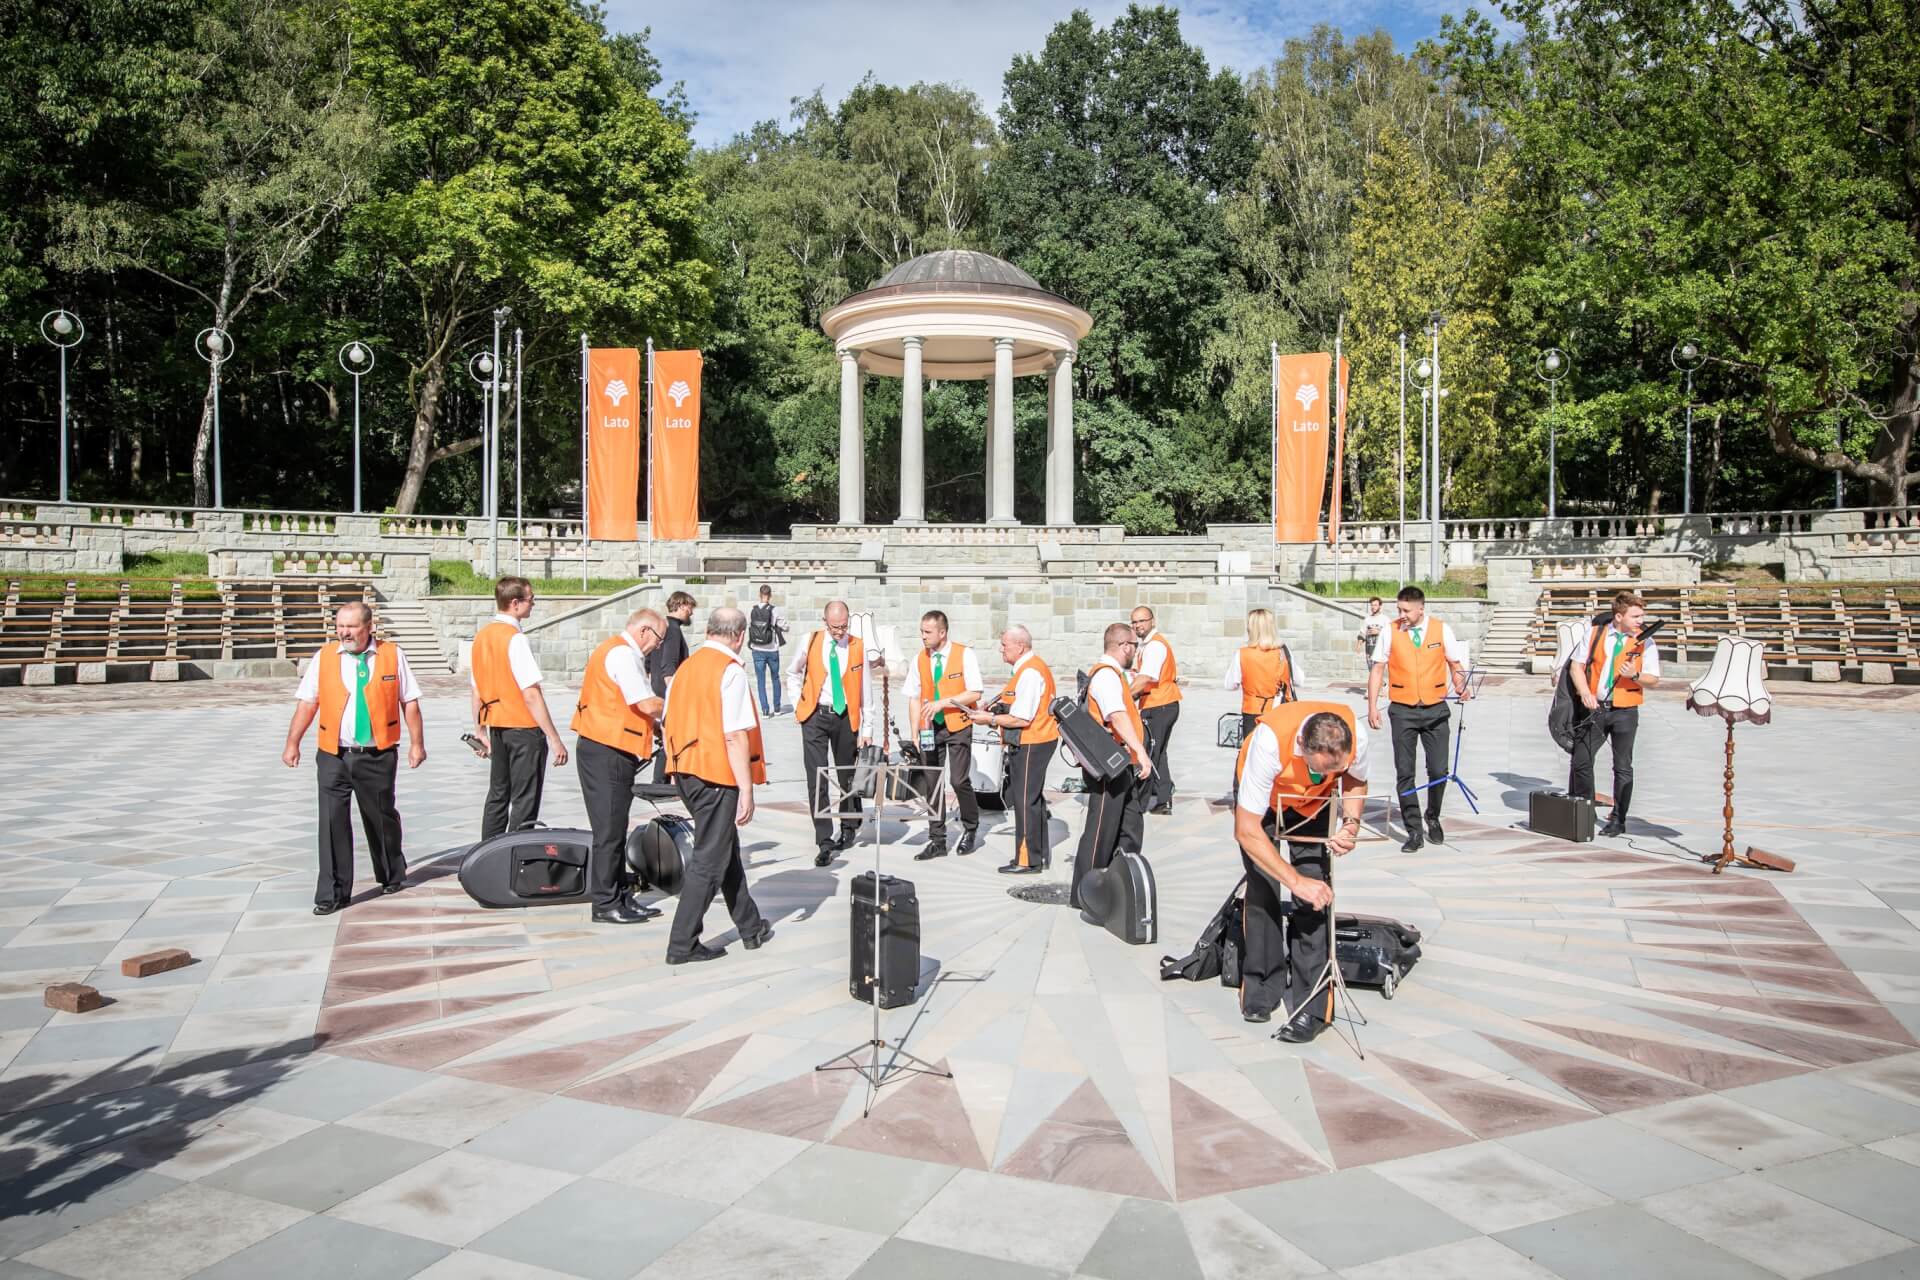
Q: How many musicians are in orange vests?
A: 13